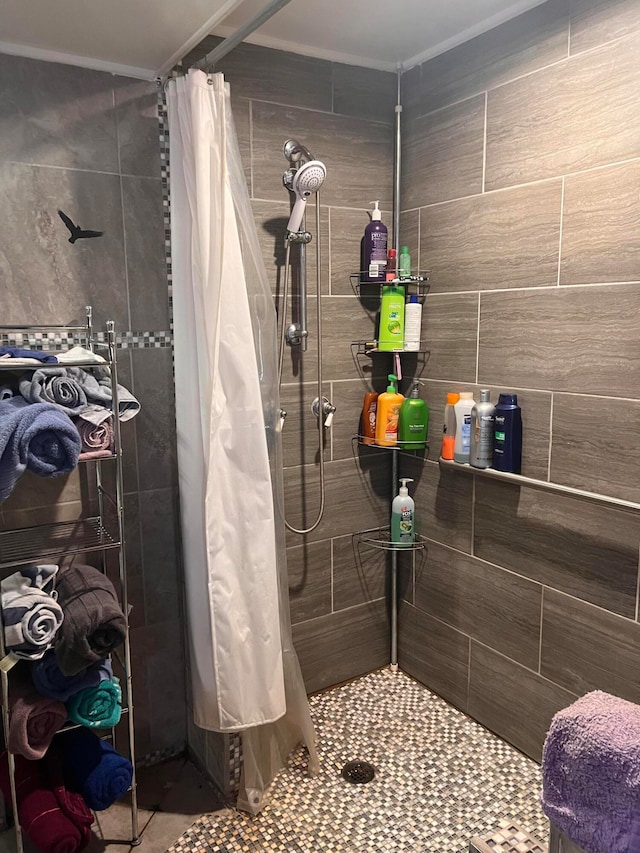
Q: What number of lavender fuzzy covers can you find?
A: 1